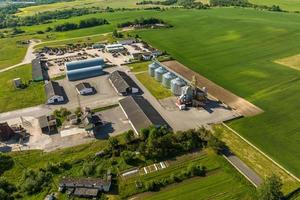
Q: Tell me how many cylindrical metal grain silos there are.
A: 4